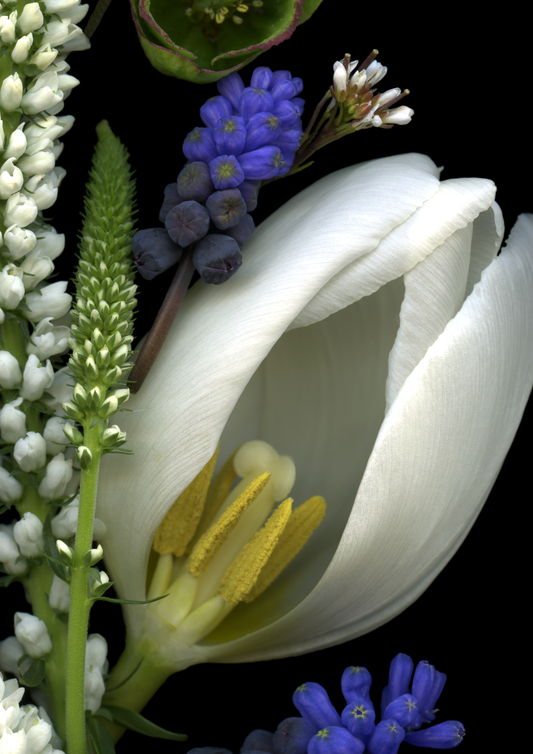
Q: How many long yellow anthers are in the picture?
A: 5